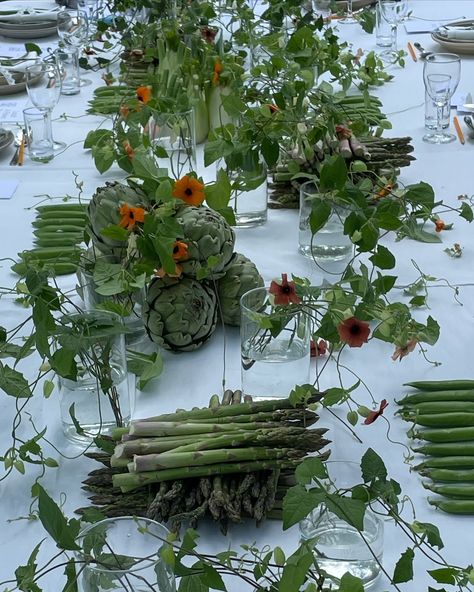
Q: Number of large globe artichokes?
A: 4